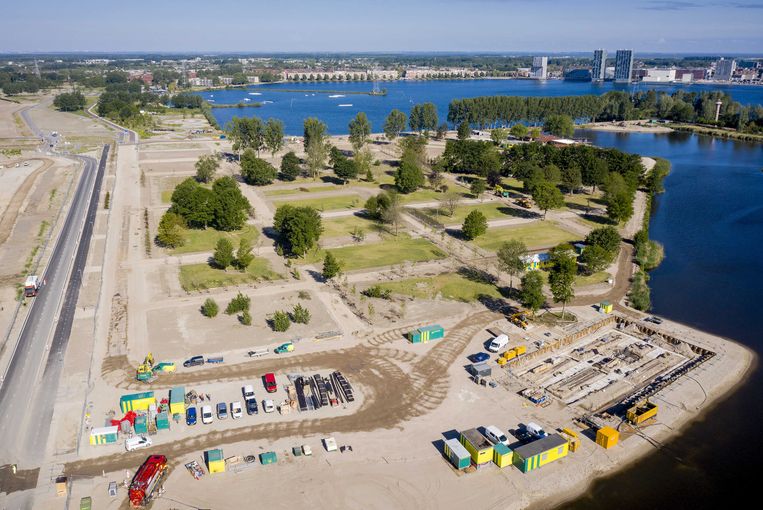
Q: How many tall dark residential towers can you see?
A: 2